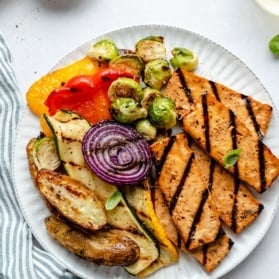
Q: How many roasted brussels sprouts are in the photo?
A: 11